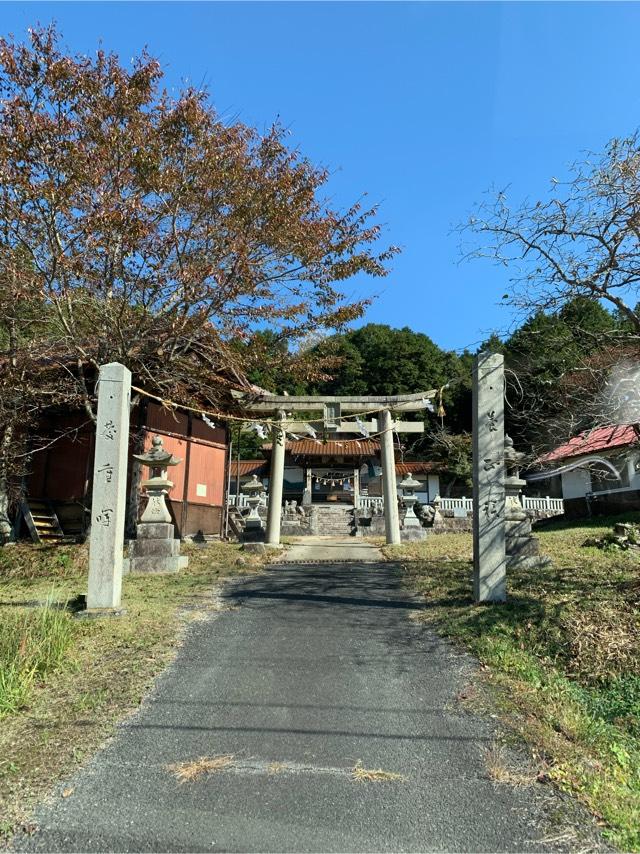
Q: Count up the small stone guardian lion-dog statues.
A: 2